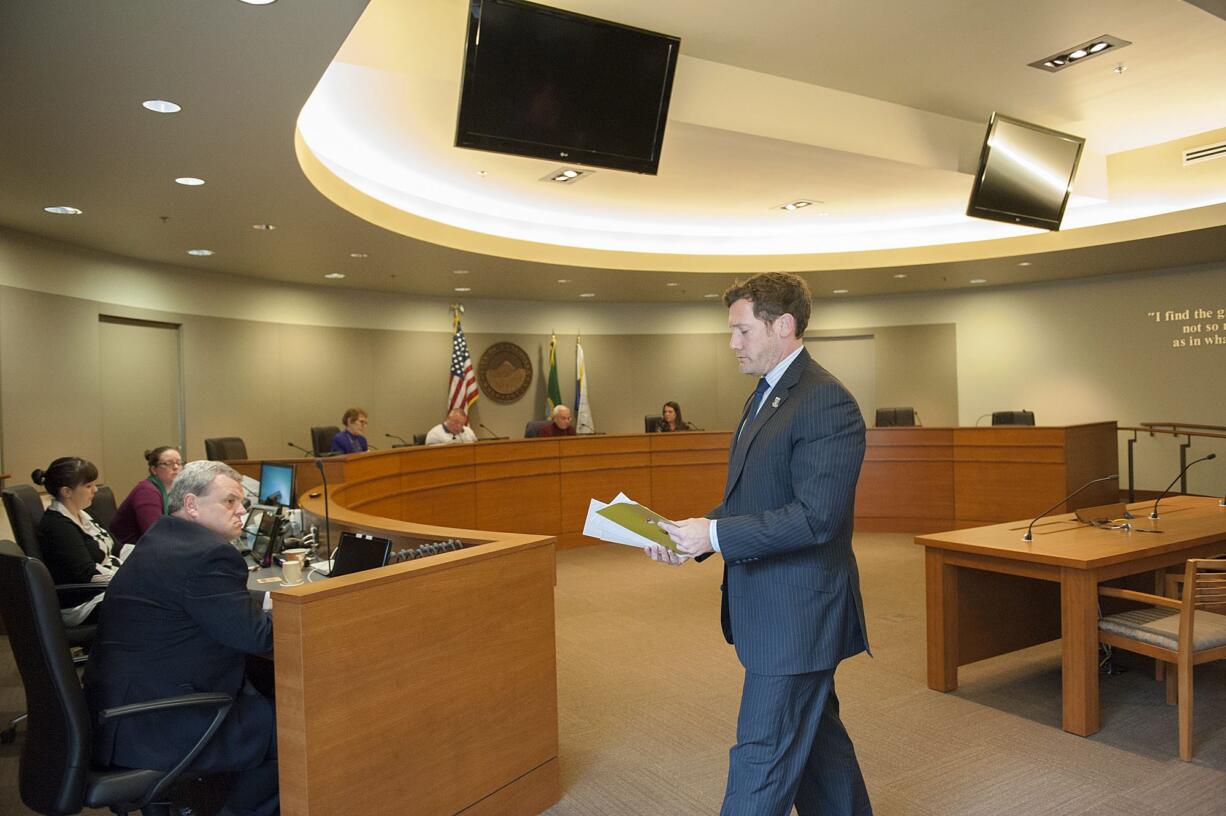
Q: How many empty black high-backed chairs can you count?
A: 3